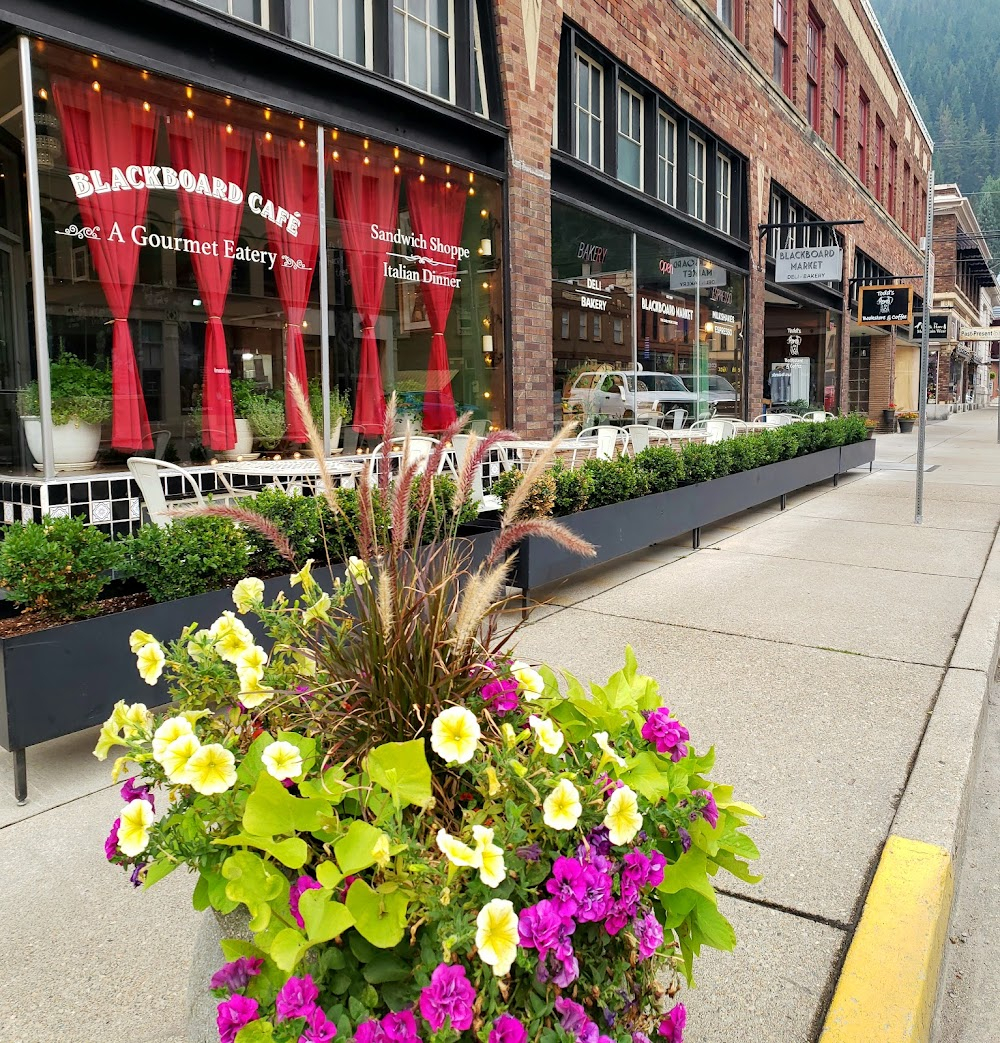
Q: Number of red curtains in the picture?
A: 5